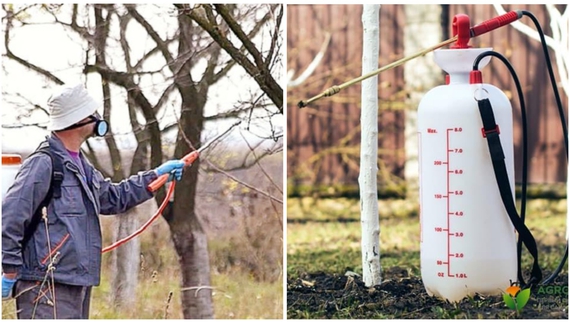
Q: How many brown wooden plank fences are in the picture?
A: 1